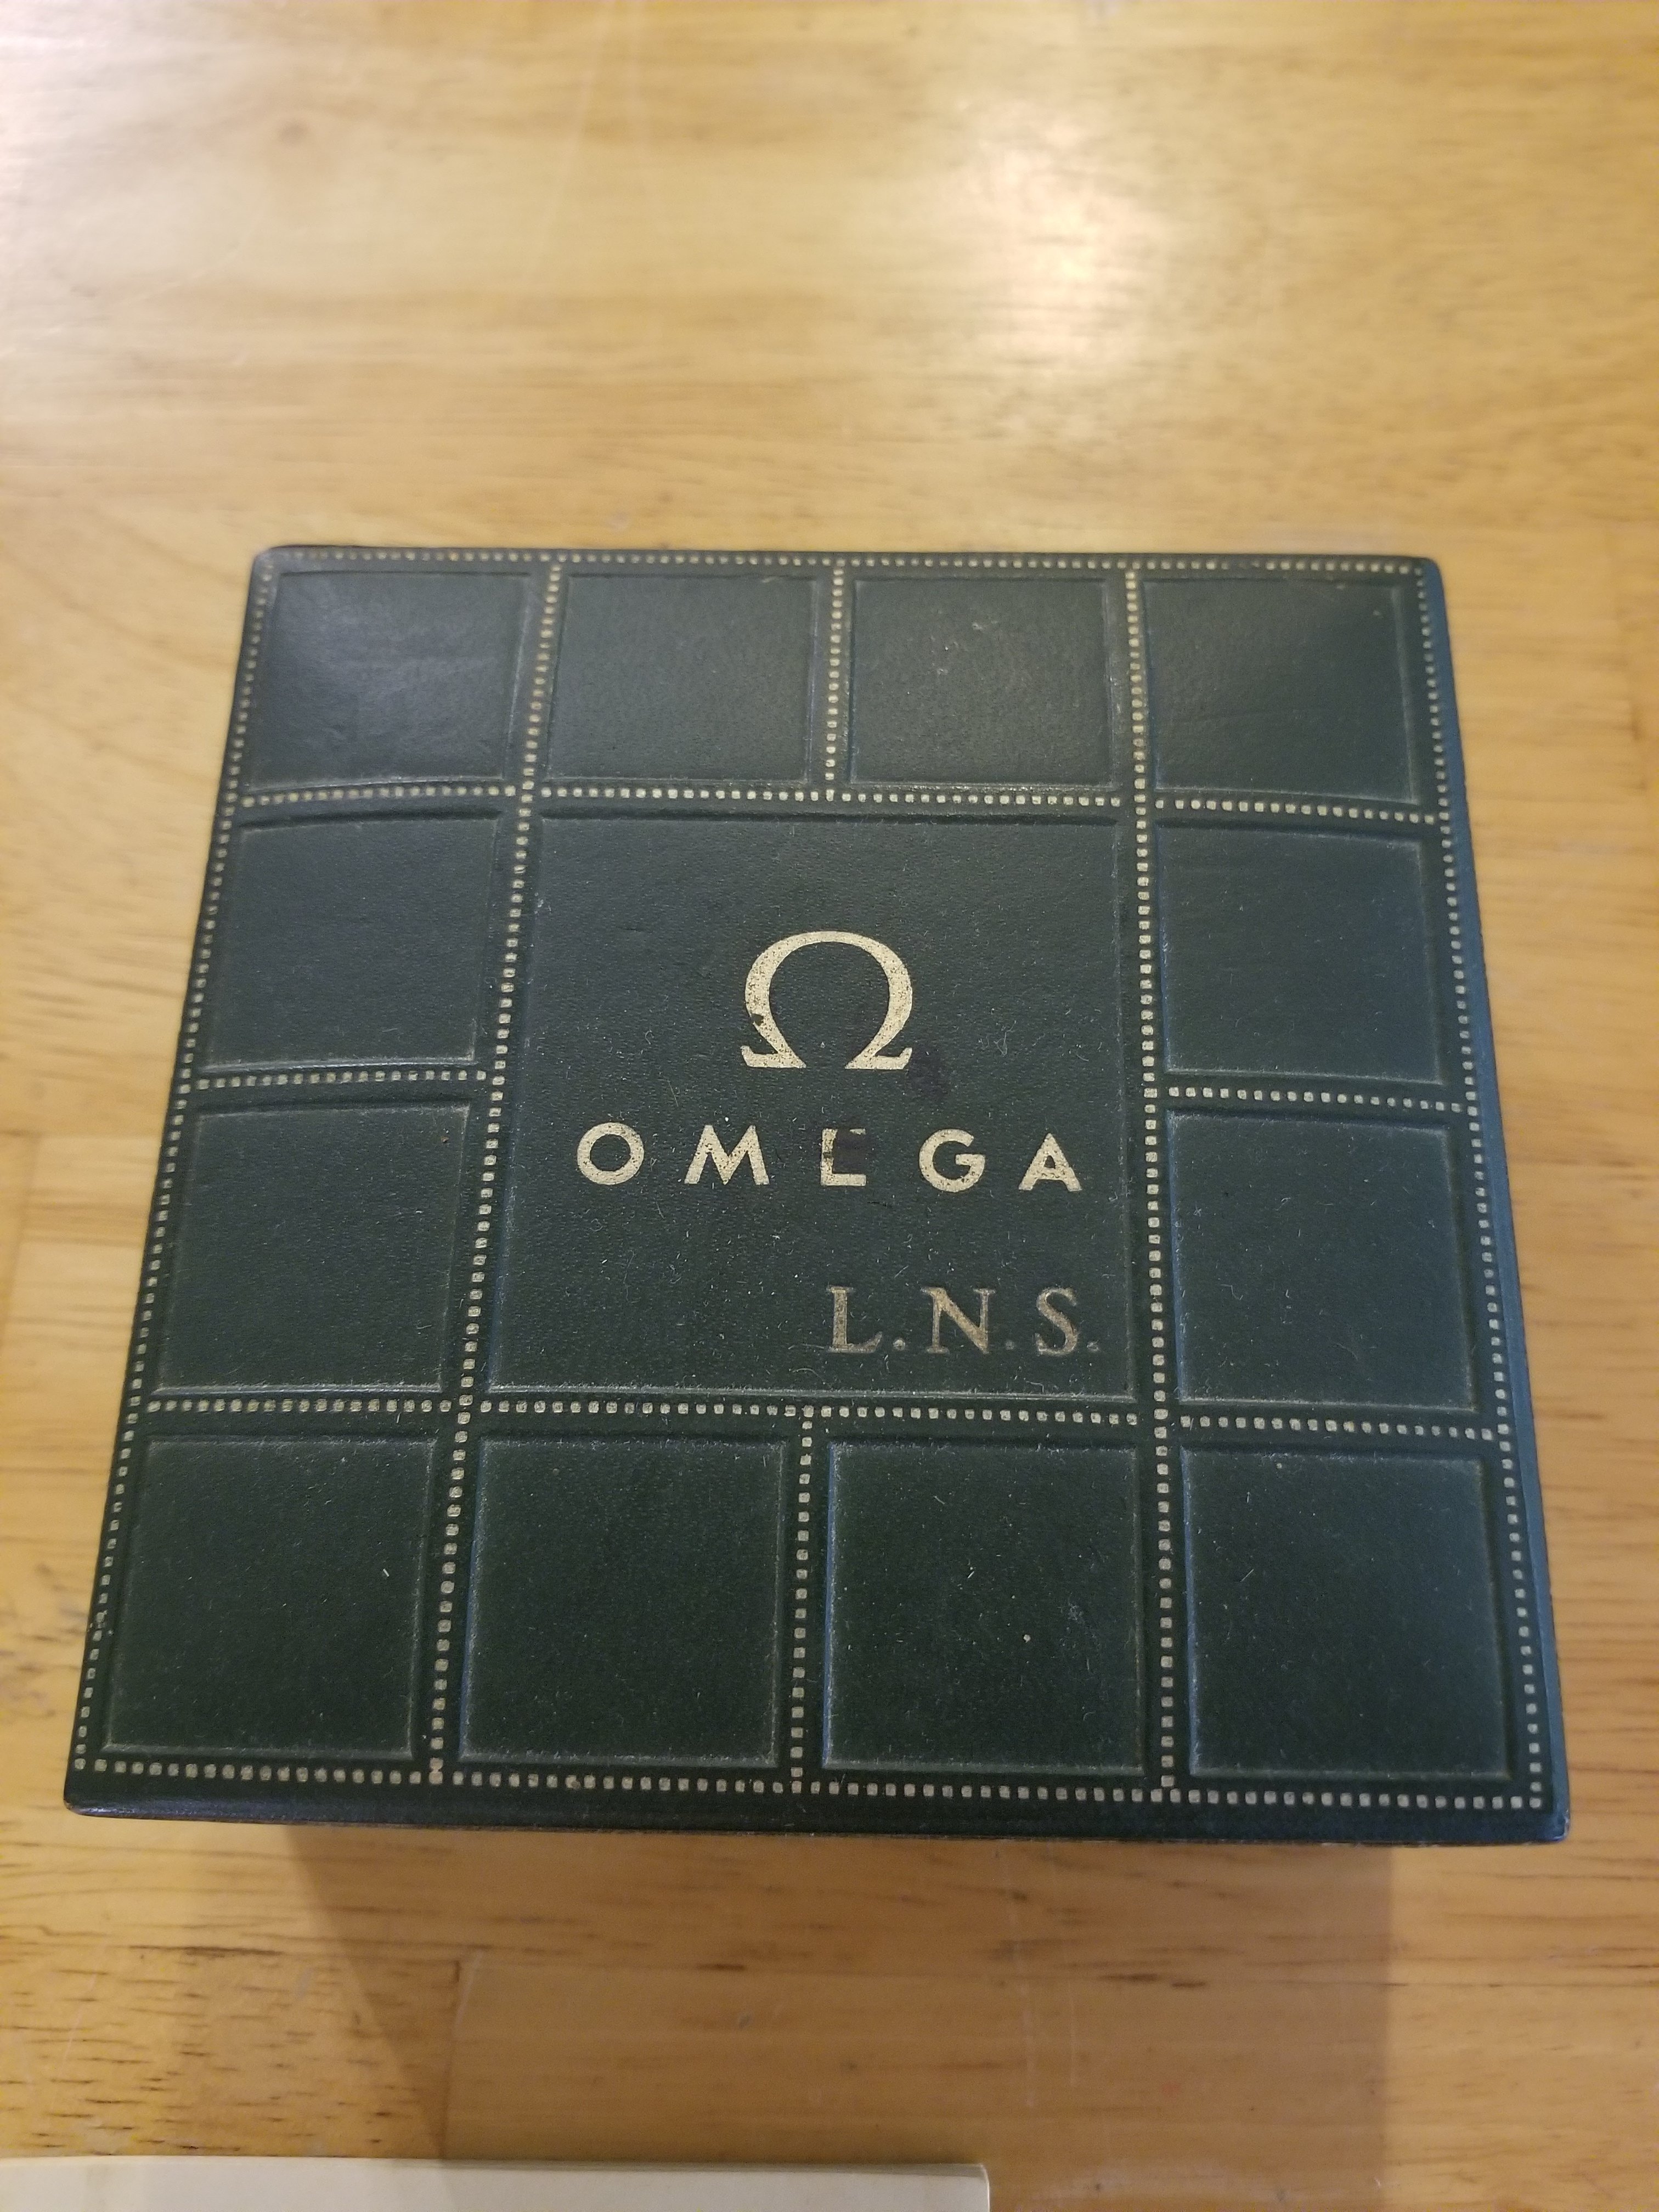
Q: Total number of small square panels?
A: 12